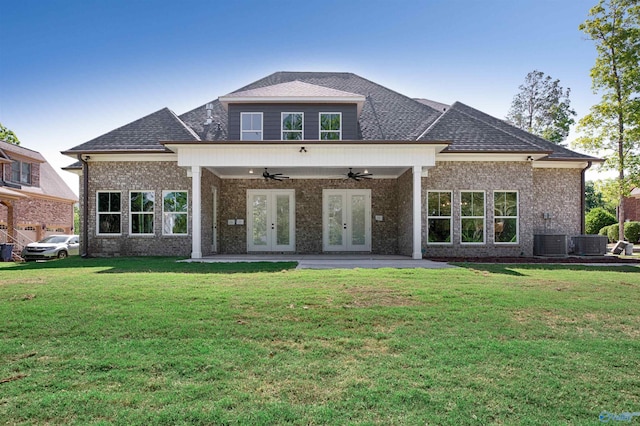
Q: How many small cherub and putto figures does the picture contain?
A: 0